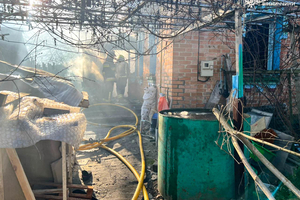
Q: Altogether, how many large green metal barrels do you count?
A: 1